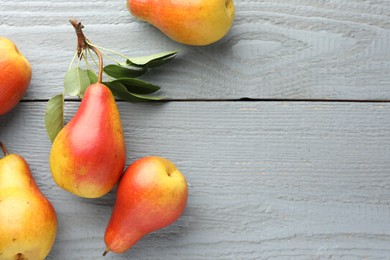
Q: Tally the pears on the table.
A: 5